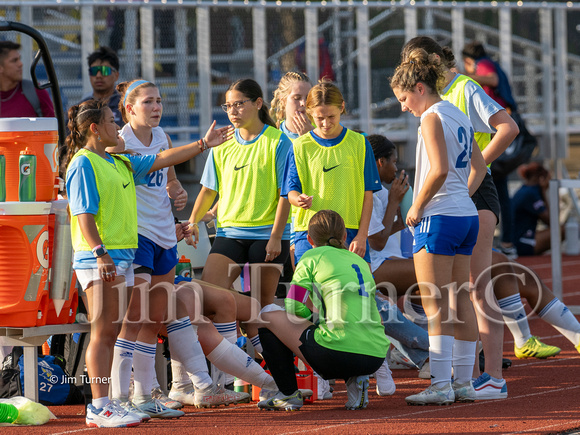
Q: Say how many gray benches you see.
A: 1